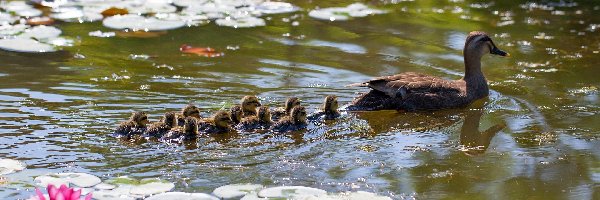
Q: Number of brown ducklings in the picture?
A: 11